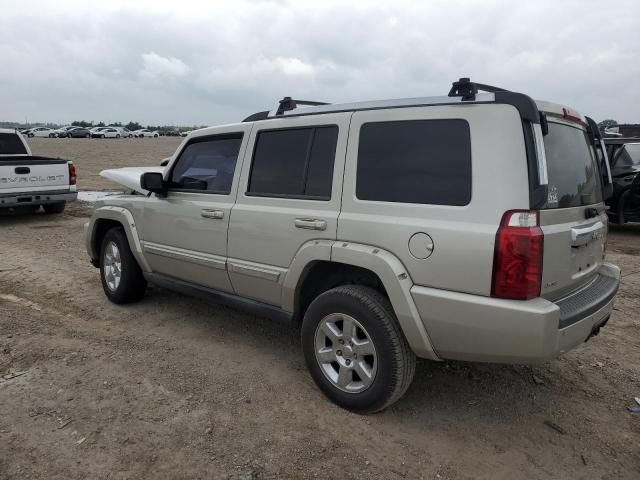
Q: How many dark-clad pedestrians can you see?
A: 0